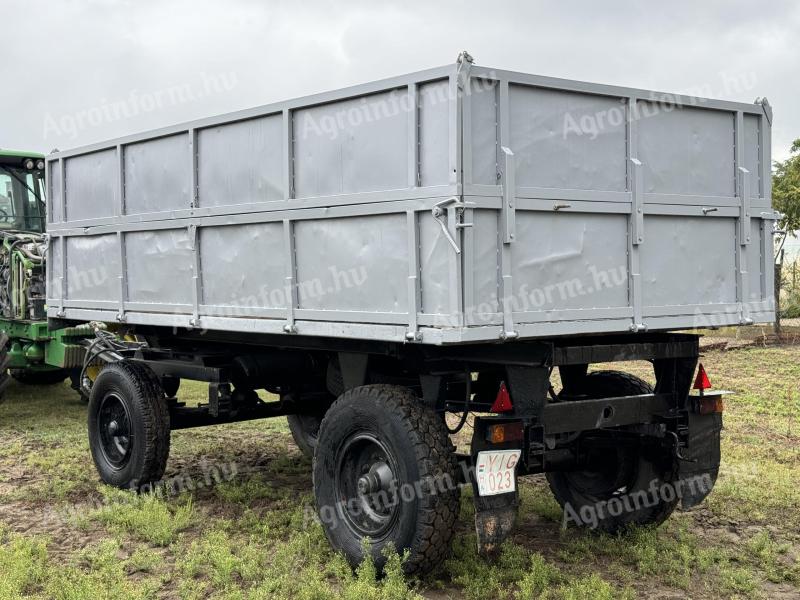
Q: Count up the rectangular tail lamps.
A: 2